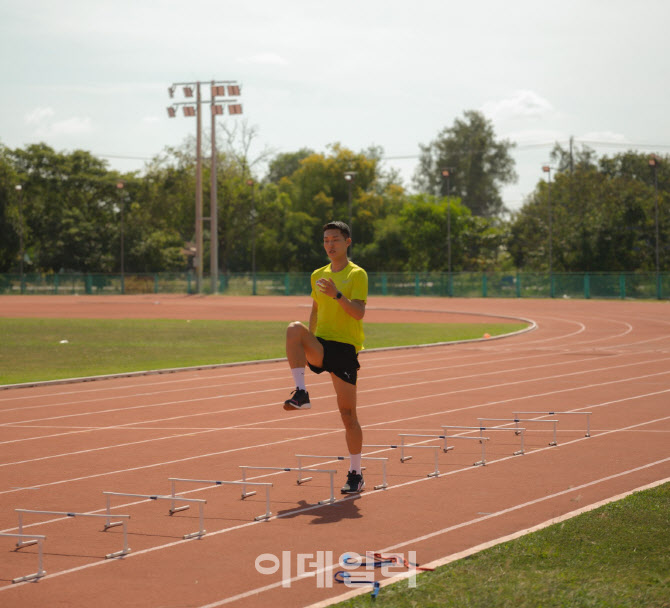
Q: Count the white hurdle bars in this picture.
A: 11